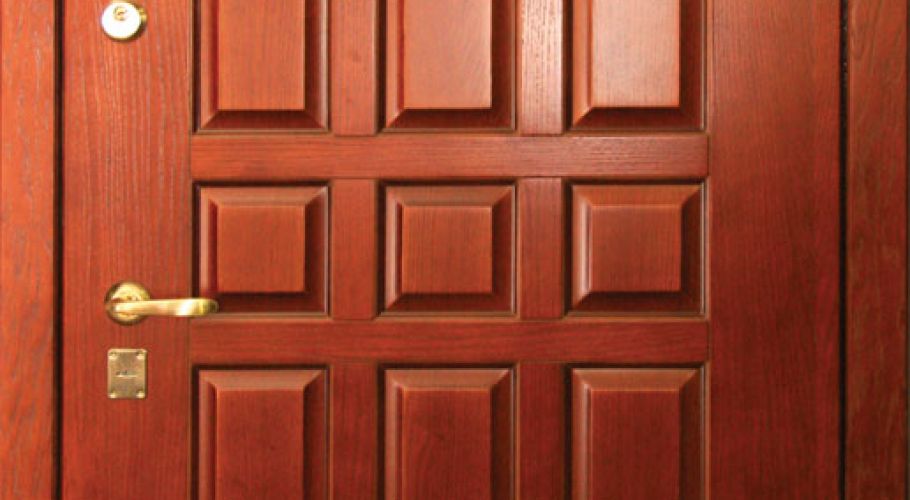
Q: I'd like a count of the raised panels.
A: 9